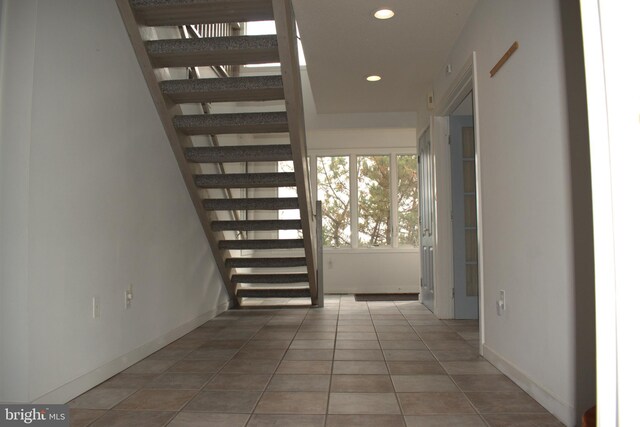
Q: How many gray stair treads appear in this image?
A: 12